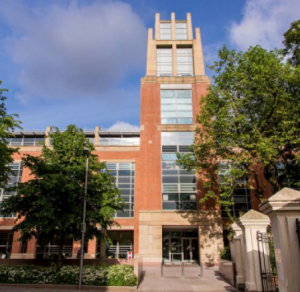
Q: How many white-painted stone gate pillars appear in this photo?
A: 3